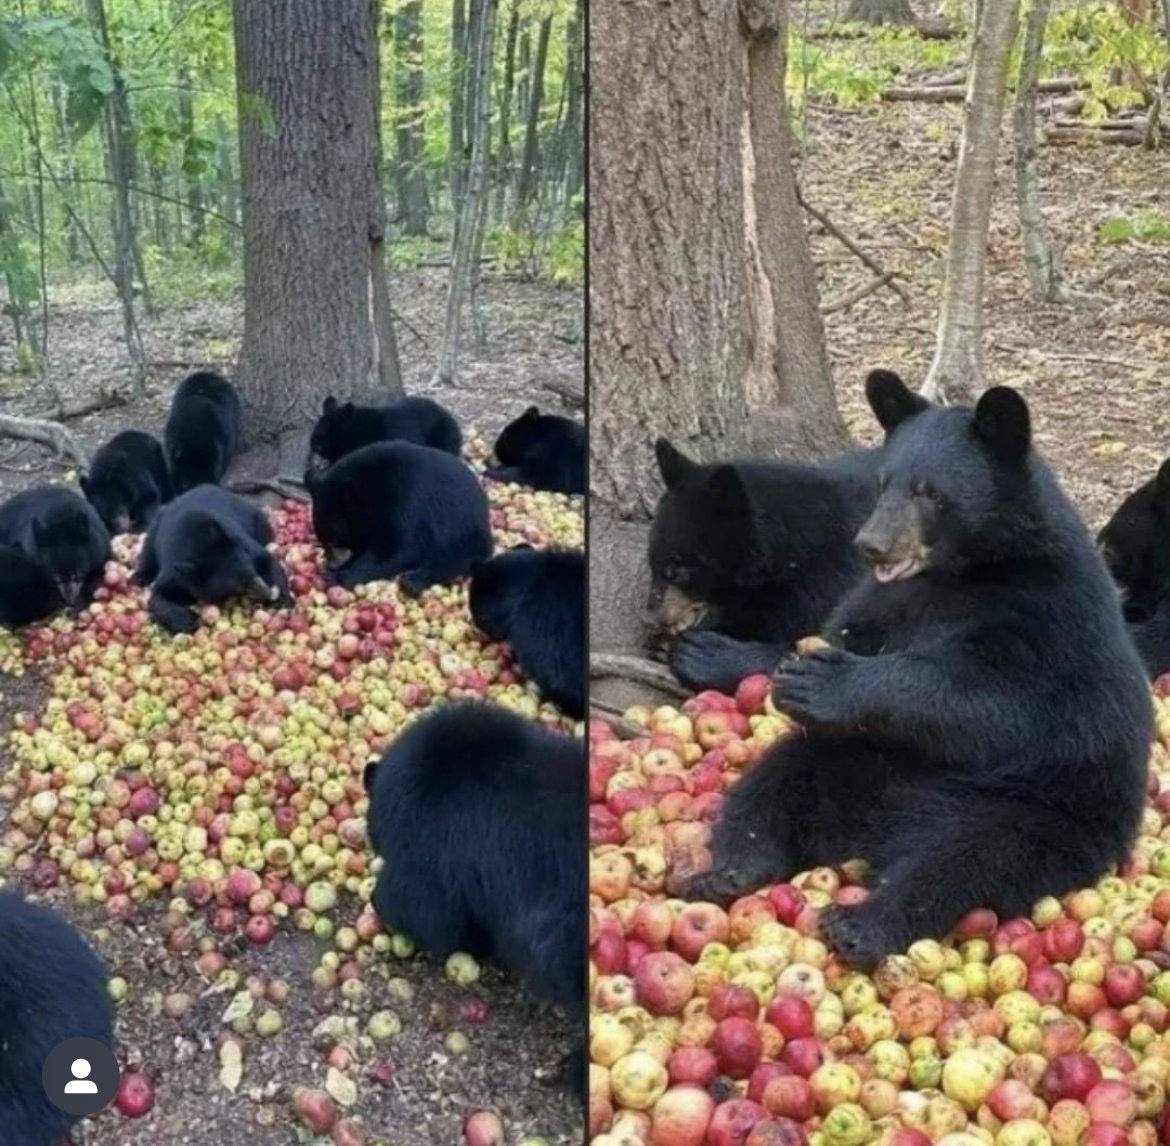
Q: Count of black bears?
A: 14